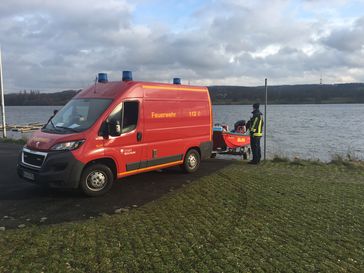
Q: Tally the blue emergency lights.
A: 3